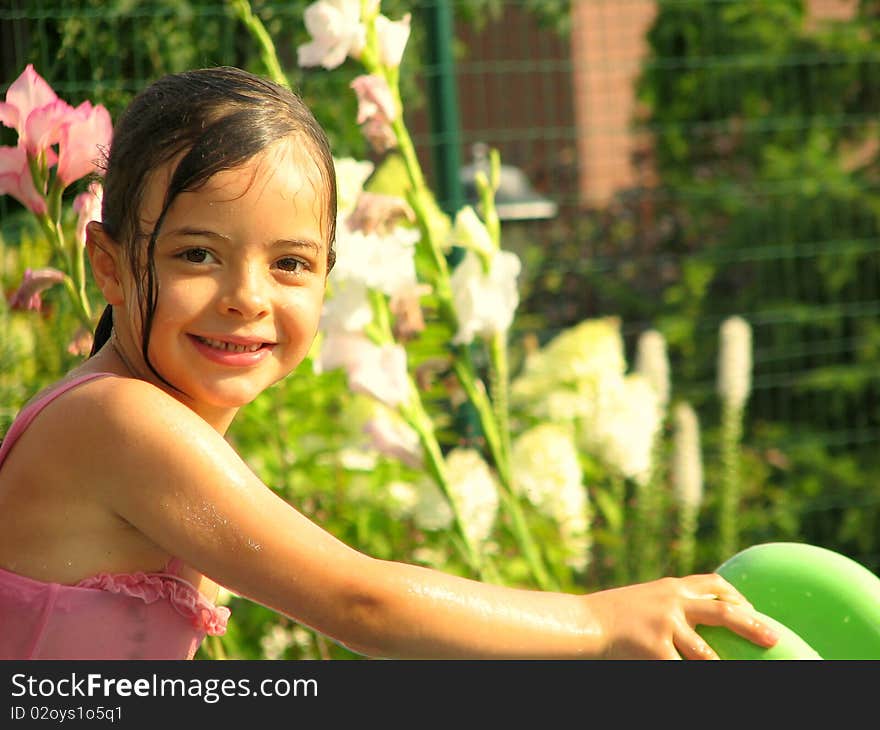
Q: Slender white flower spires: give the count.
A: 3